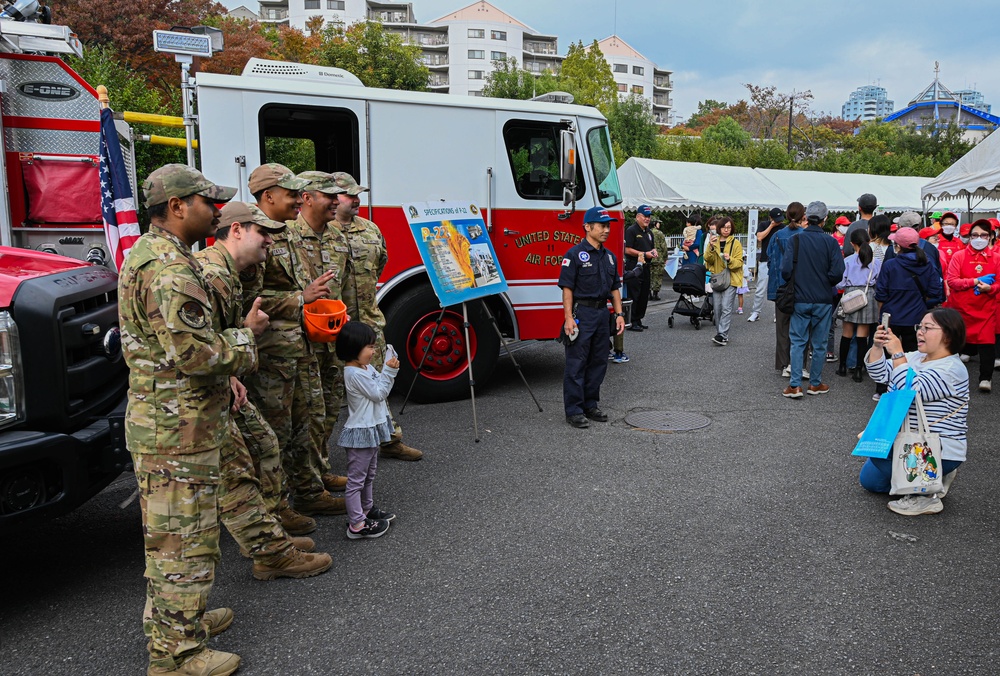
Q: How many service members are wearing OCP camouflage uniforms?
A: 5